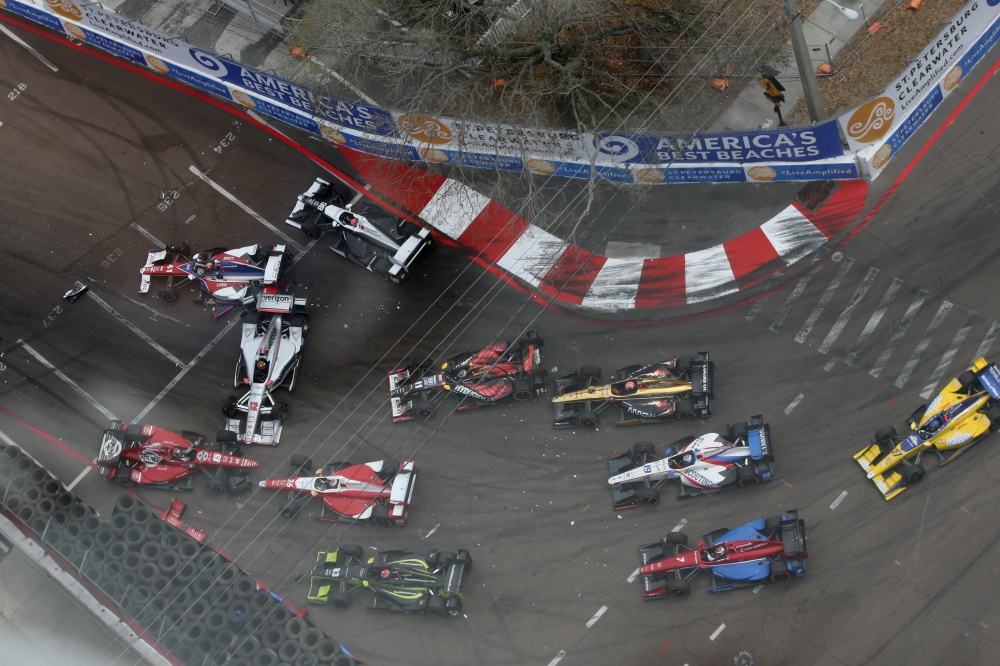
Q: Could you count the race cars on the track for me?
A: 11